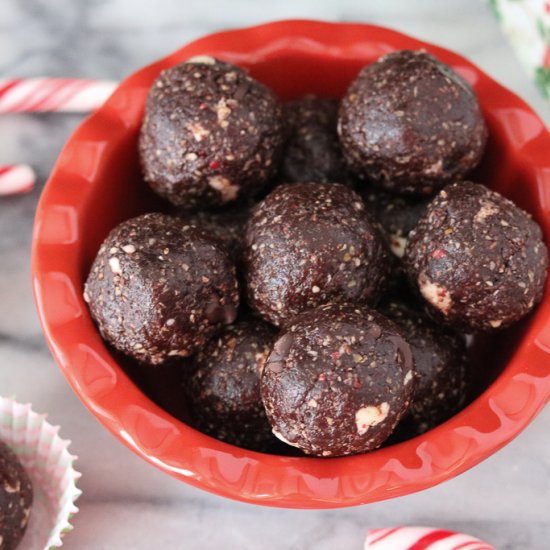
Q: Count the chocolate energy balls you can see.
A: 12